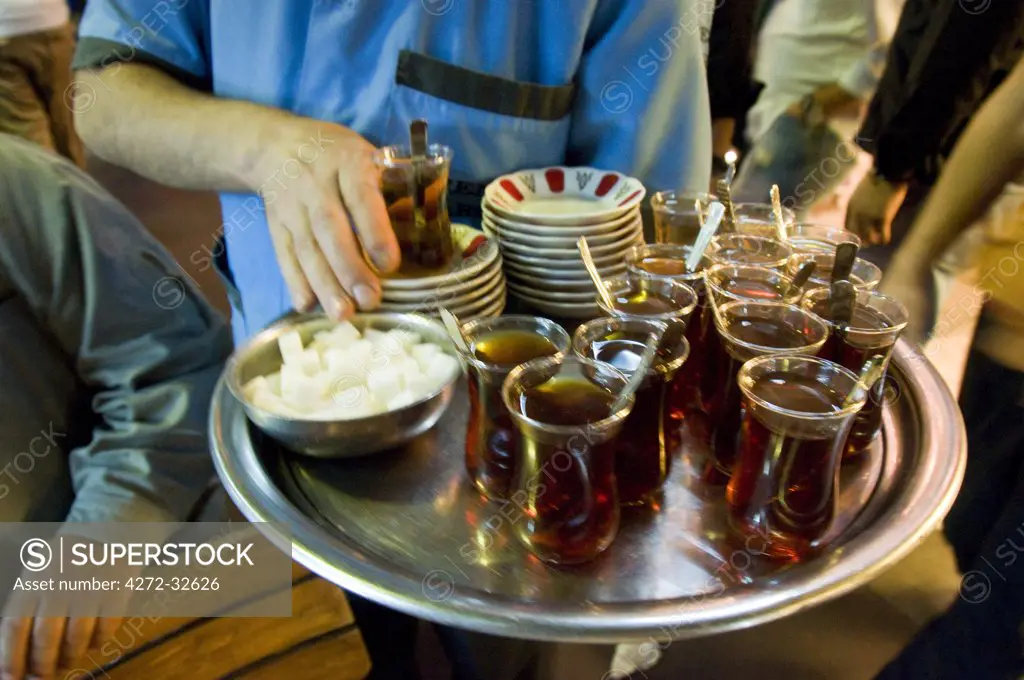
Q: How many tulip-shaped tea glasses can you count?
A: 15